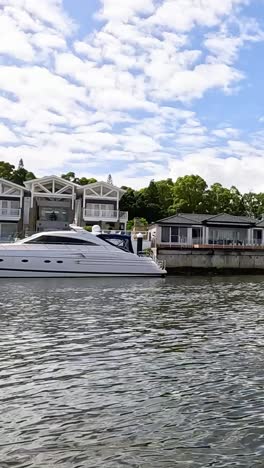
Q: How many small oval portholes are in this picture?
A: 4